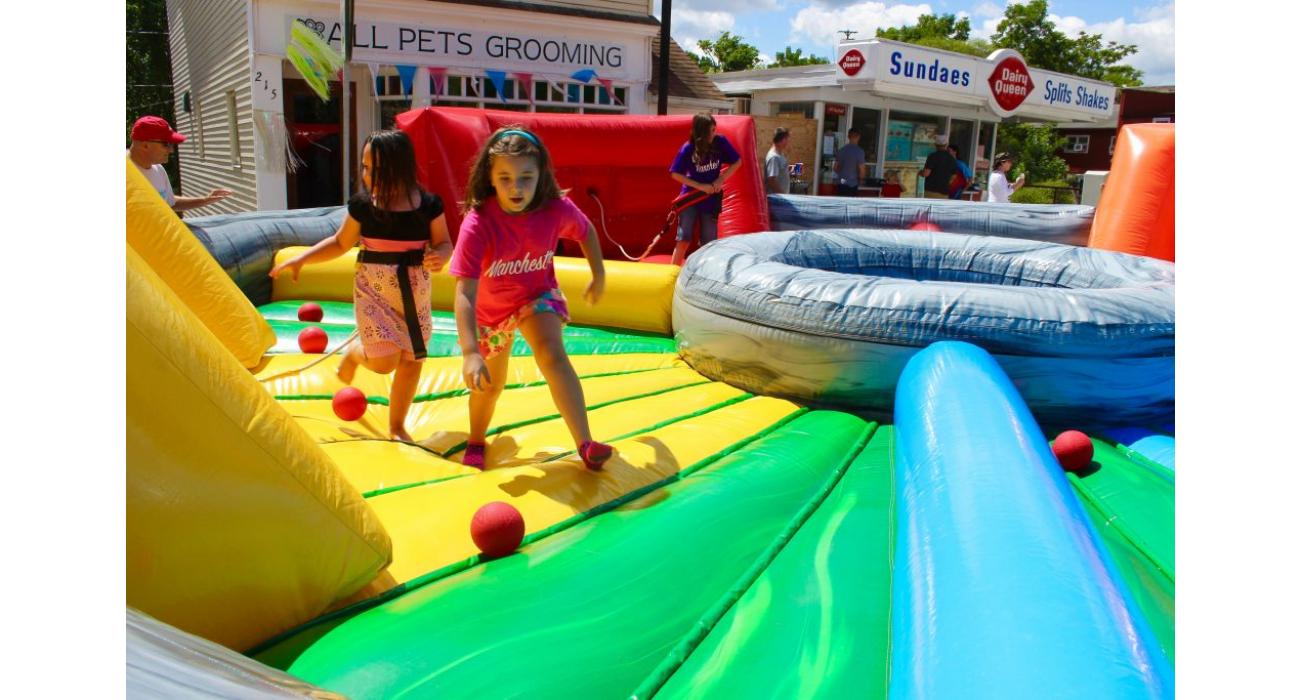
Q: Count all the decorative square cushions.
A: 0